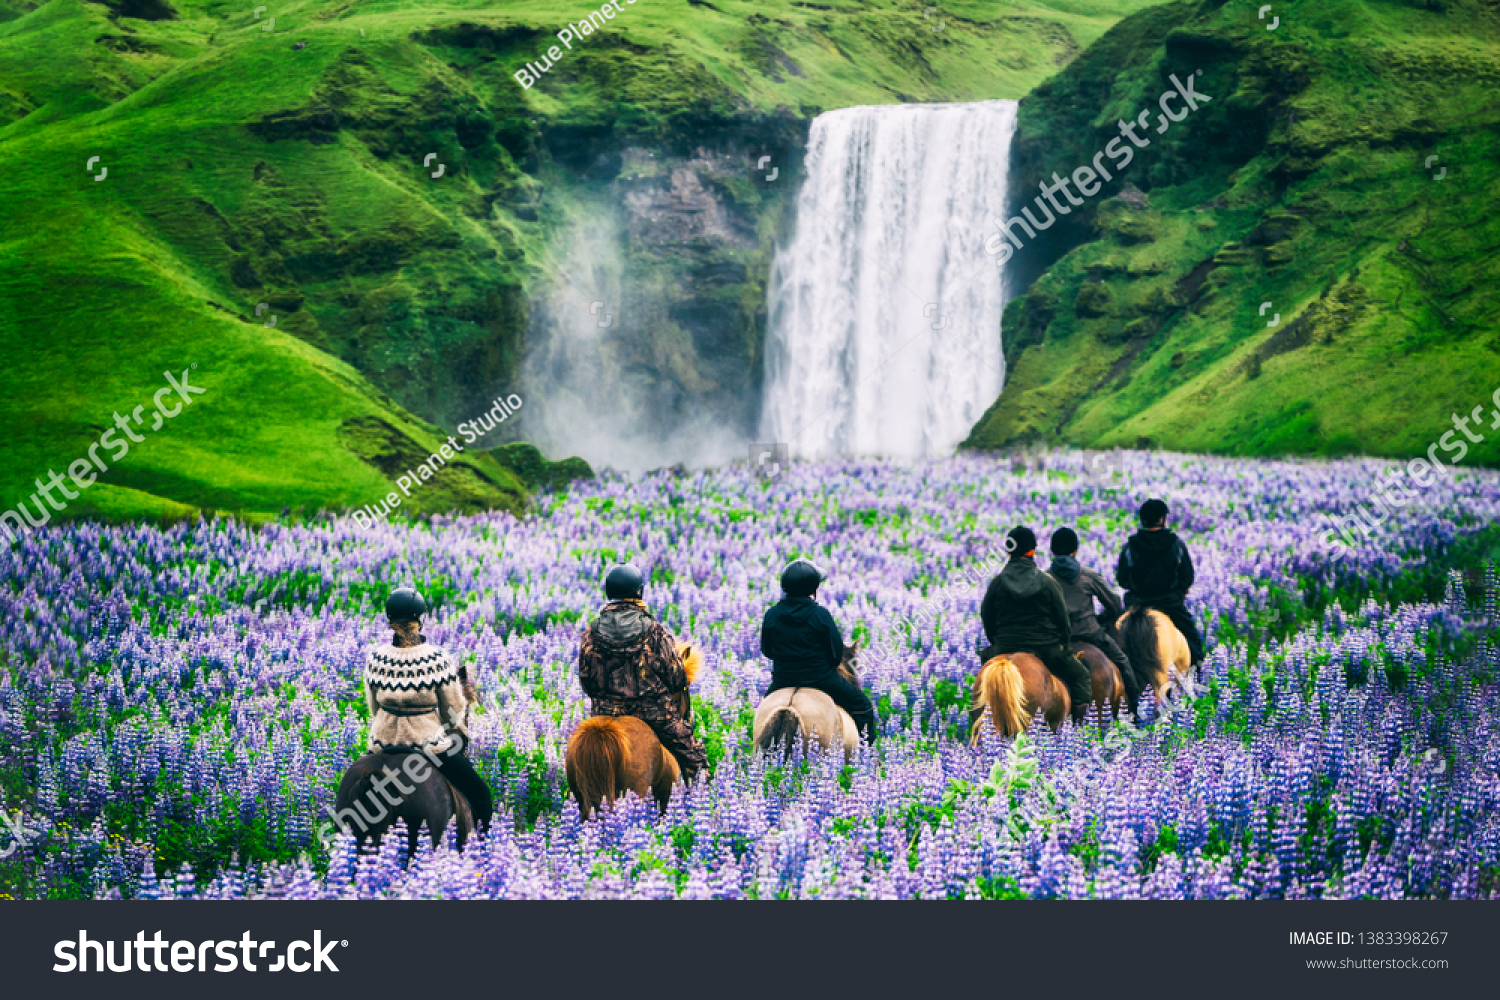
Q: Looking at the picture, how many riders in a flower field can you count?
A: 6